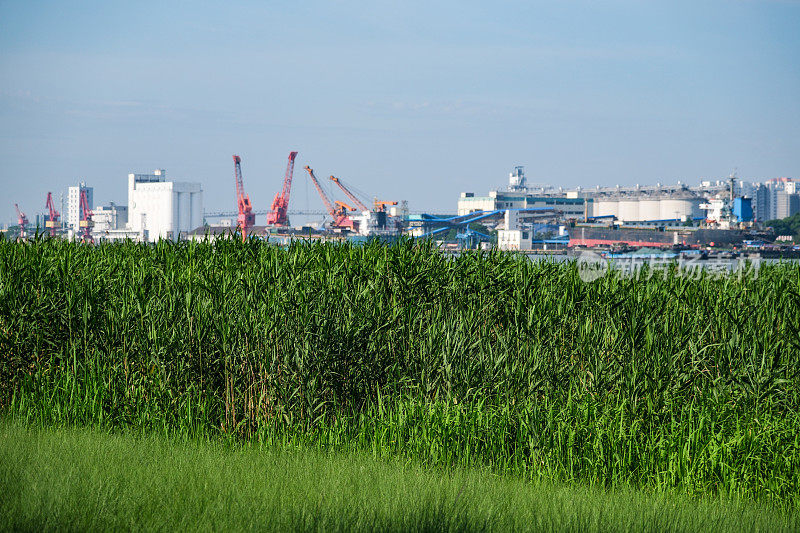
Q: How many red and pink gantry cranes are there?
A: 7